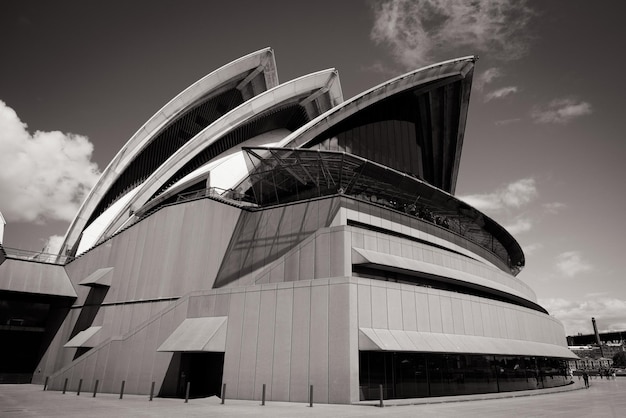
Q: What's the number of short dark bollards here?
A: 11